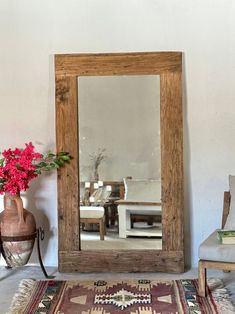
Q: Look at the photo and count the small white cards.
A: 5